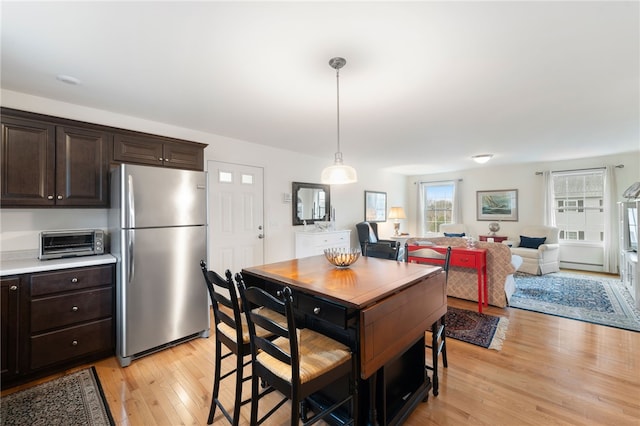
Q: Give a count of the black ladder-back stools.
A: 4